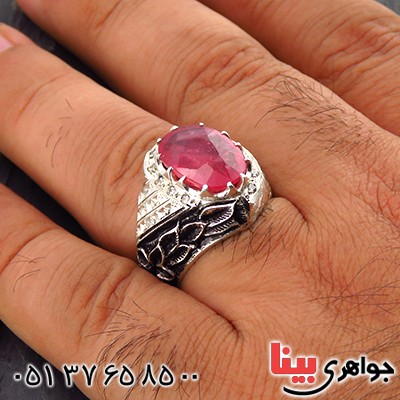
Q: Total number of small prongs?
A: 12